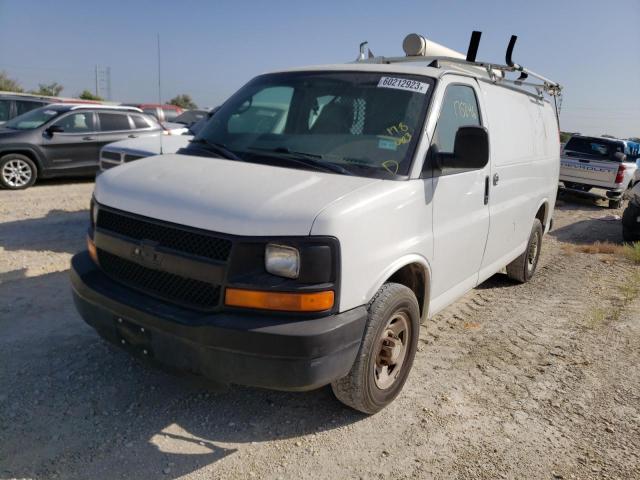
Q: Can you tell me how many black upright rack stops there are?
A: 2